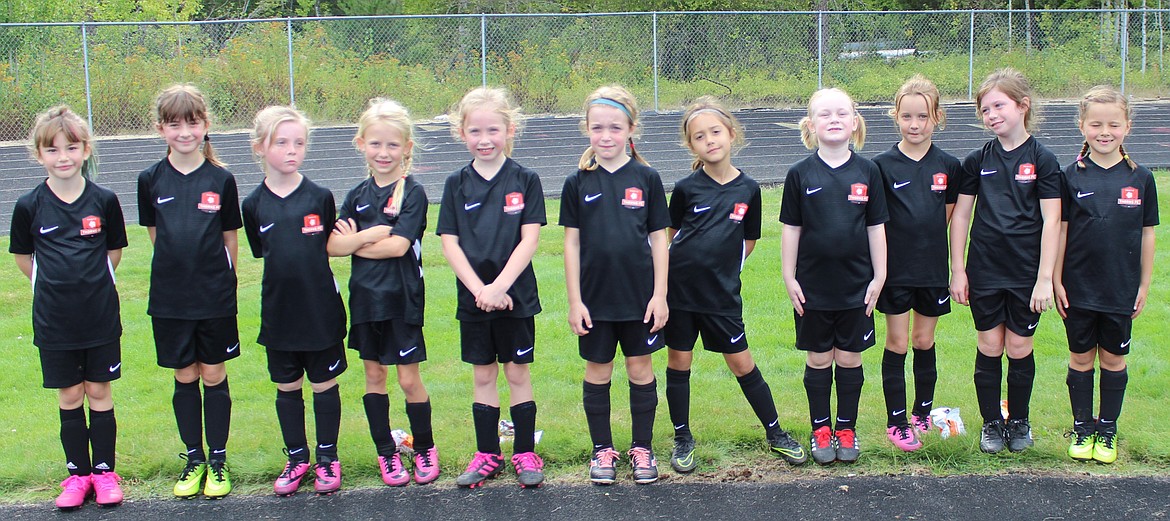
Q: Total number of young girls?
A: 11